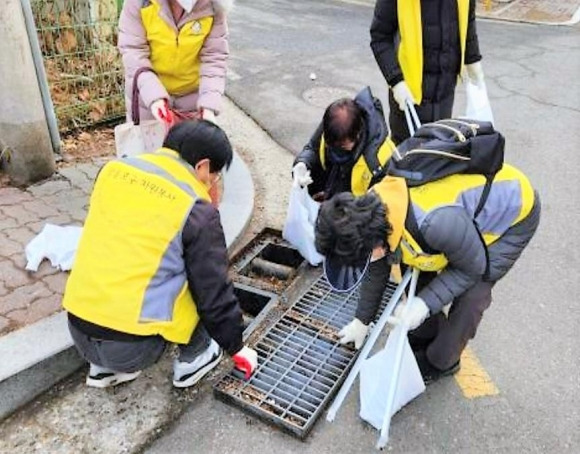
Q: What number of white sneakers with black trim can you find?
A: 2